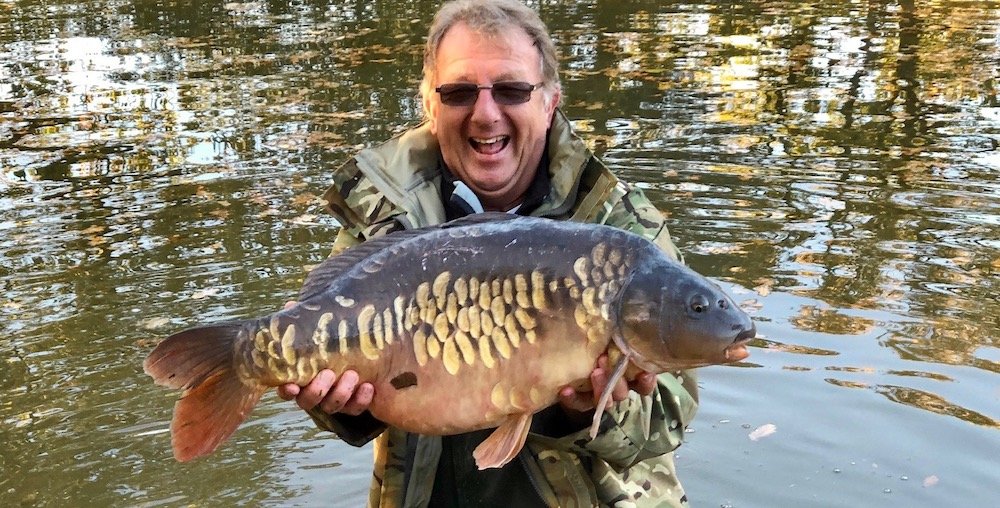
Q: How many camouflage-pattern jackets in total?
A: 1